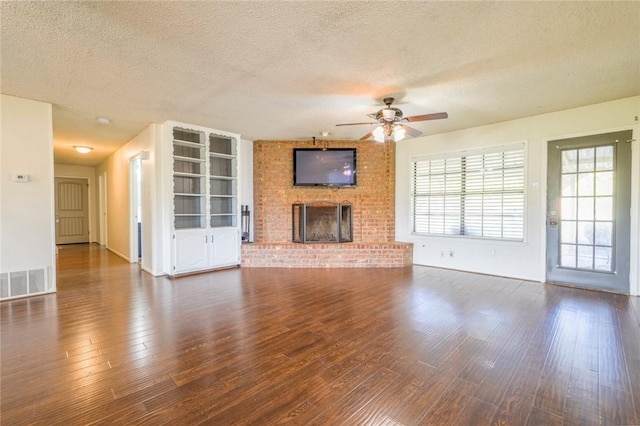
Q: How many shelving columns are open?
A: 2